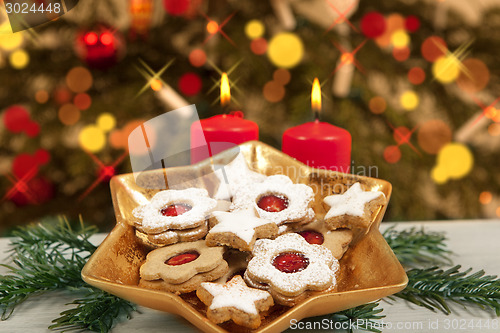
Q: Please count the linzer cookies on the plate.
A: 5